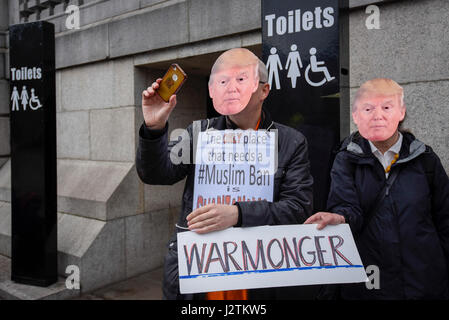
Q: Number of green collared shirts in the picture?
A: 0